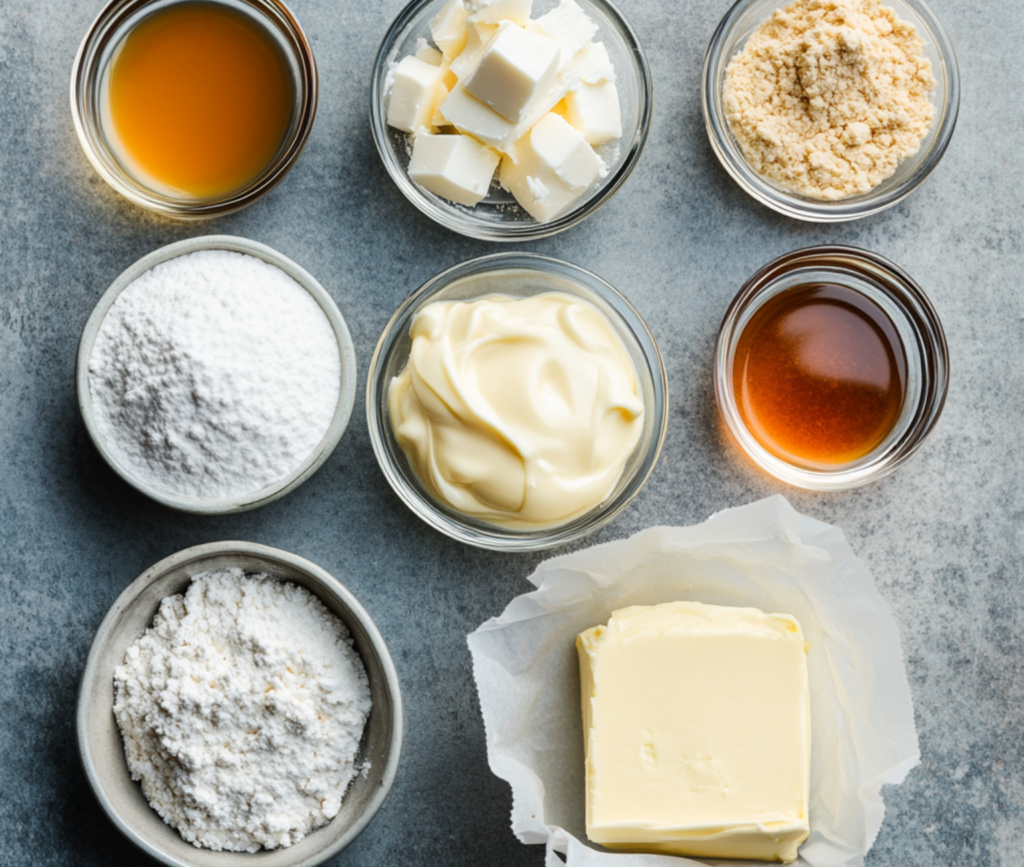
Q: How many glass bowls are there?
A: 5